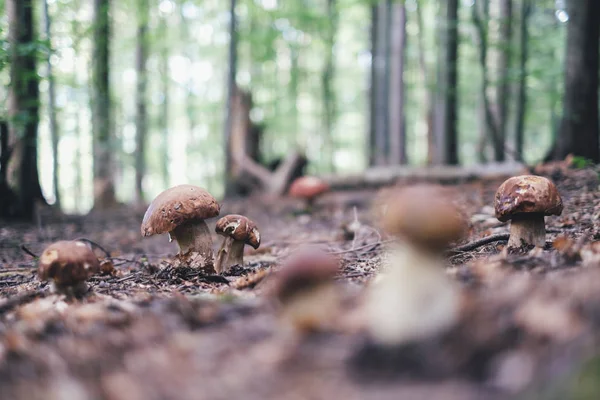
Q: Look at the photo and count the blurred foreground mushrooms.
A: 2